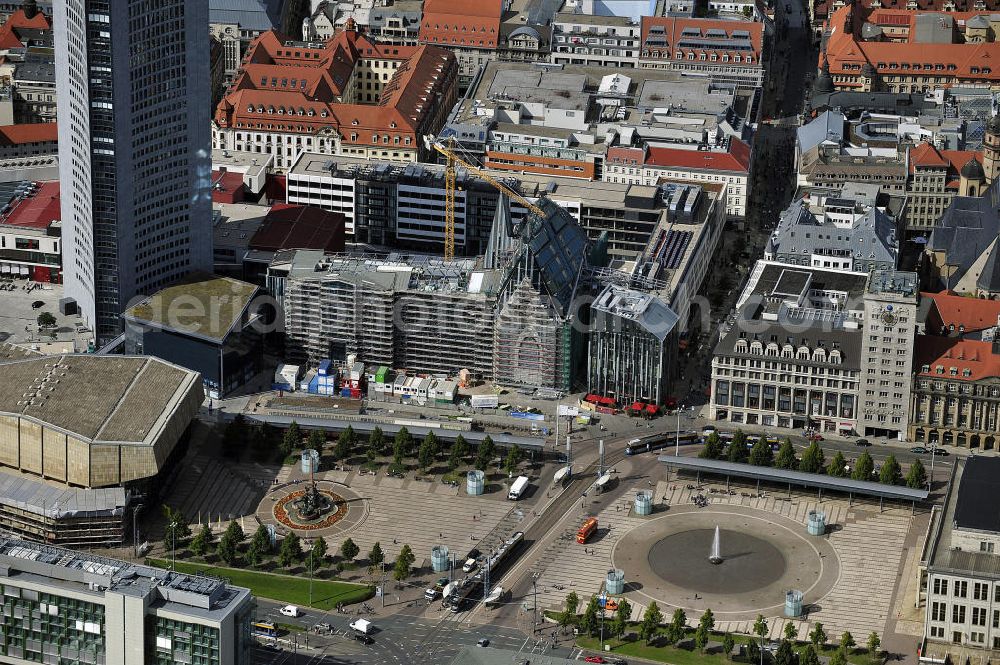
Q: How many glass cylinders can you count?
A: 8